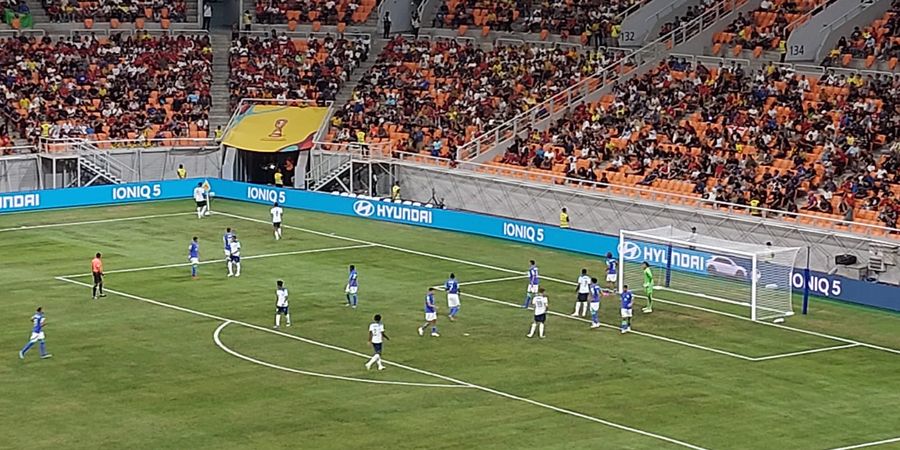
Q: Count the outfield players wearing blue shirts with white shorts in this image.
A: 10